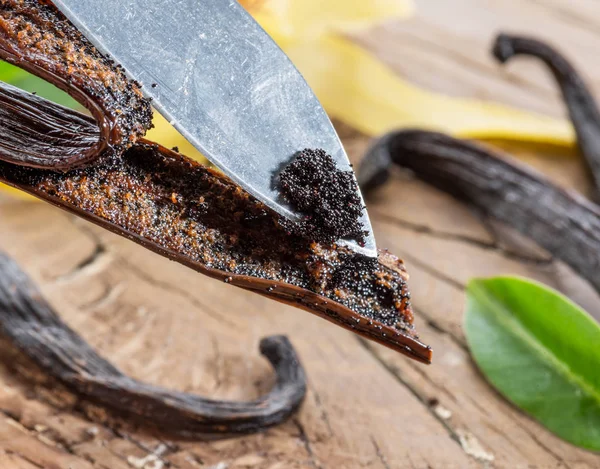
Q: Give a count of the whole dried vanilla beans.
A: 3